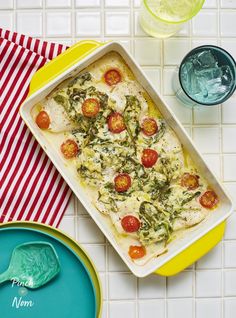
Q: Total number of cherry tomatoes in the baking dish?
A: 12